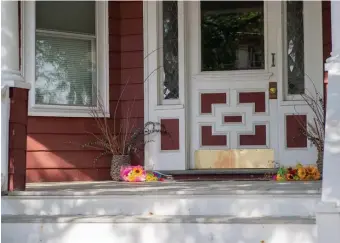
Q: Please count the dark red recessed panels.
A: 7